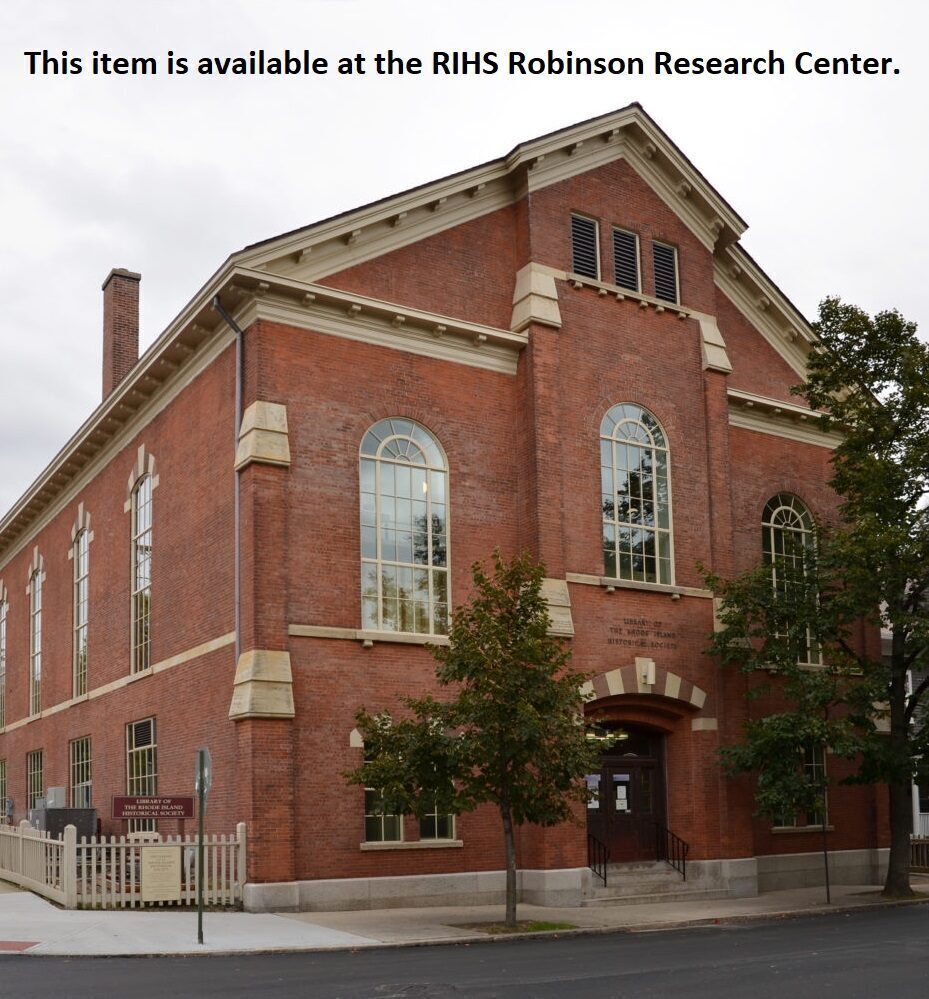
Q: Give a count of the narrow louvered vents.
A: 3